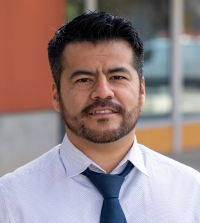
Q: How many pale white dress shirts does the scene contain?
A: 1